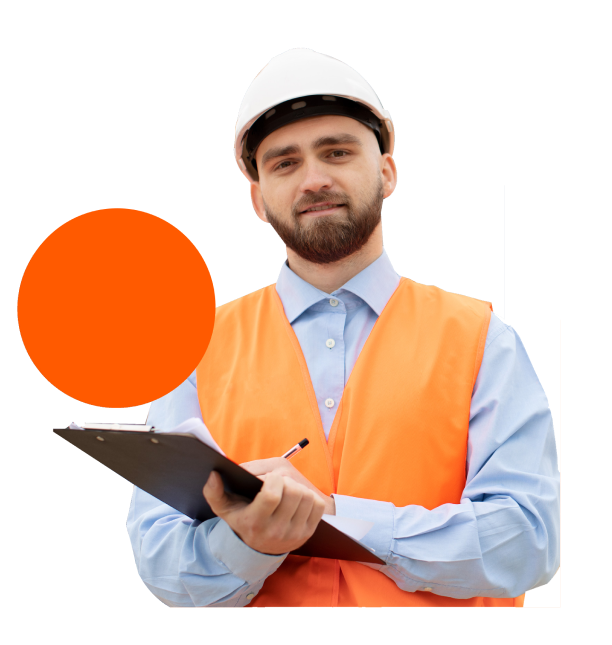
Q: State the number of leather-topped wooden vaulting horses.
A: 0